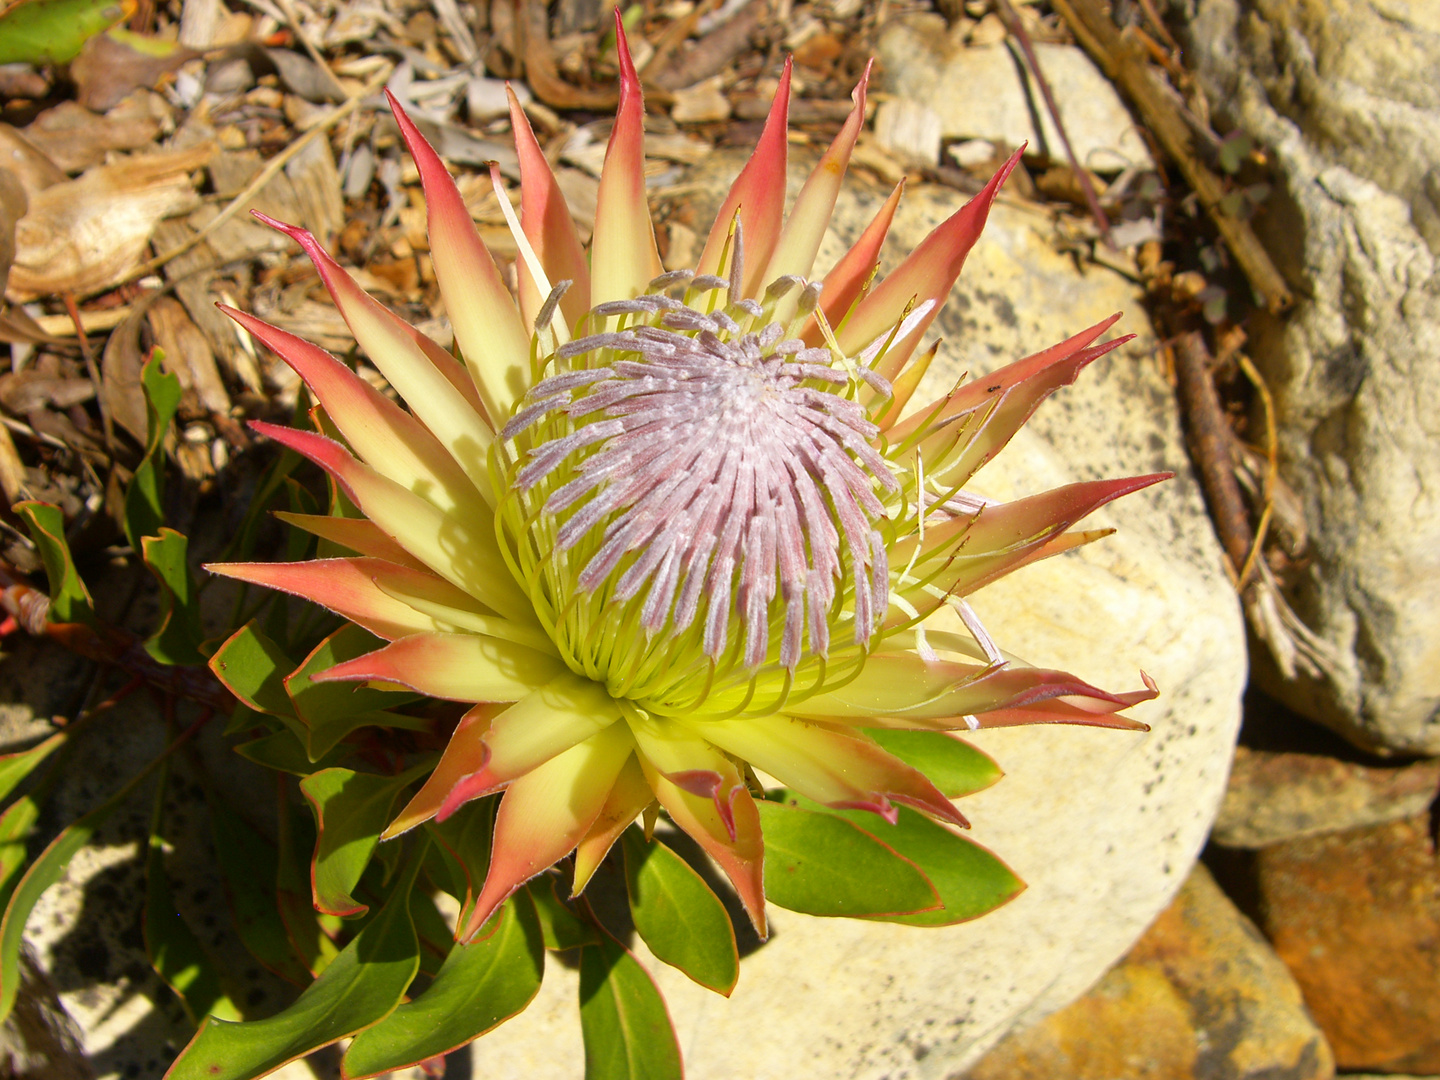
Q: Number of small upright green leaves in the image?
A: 3